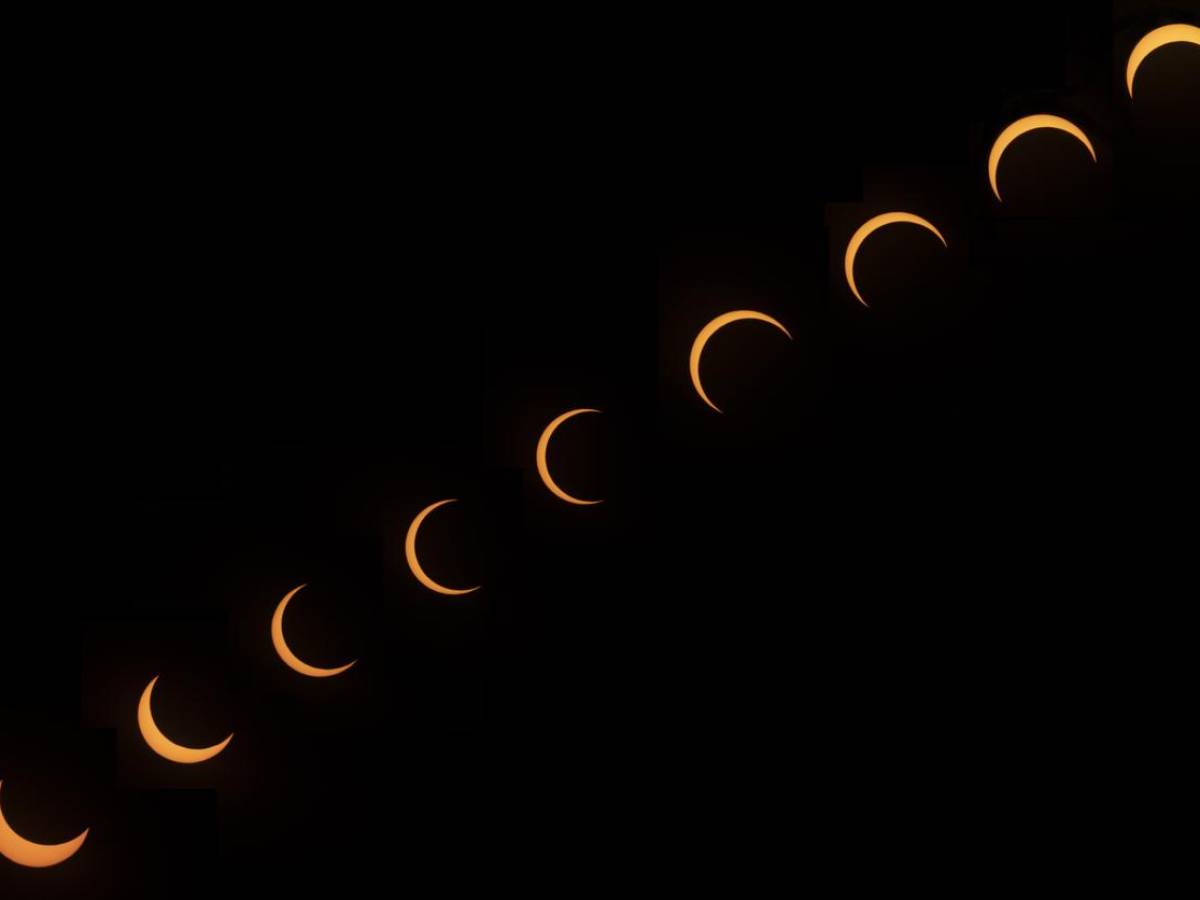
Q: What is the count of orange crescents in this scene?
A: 9